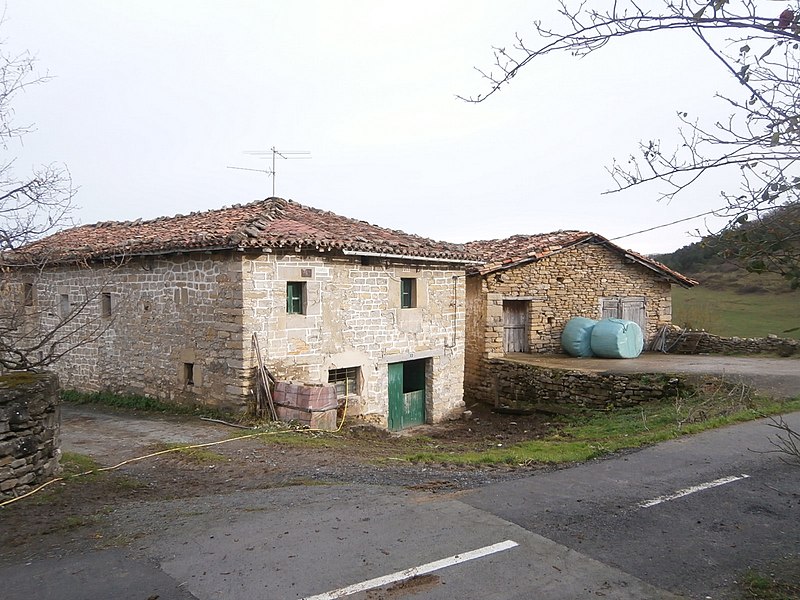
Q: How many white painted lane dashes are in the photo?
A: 2